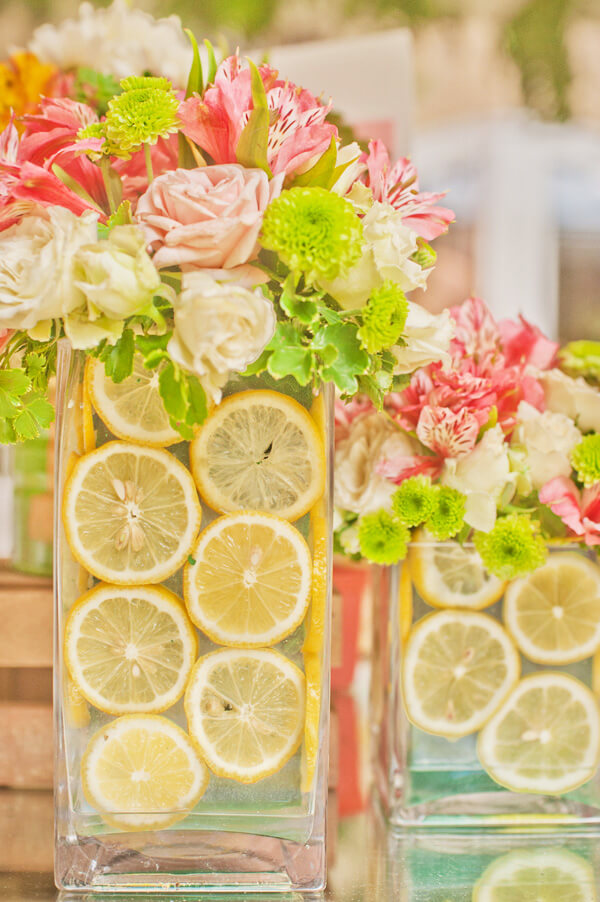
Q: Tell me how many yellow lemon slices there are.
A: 11